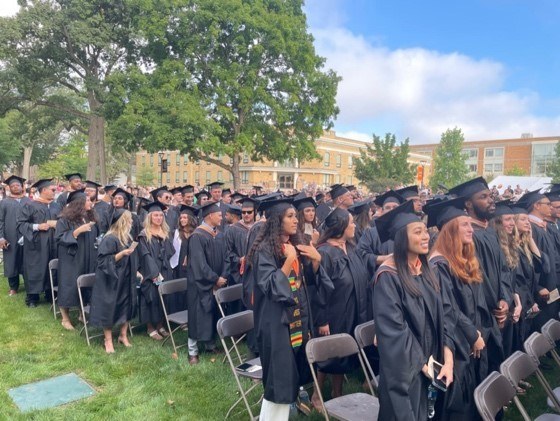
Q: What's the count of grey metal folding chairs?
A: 11